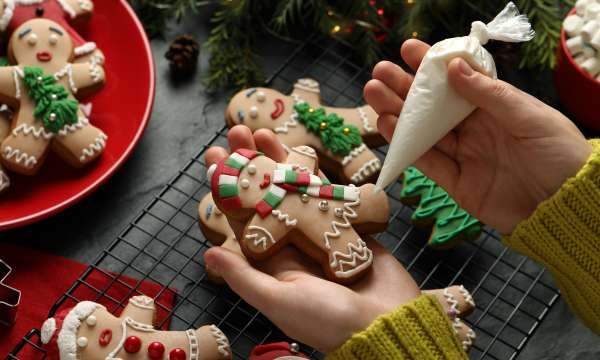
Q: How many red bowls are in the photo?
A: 1